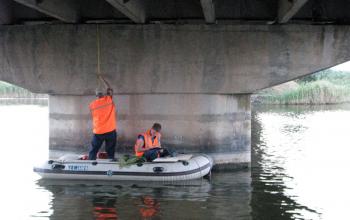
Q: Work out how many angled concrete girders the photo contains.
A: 4